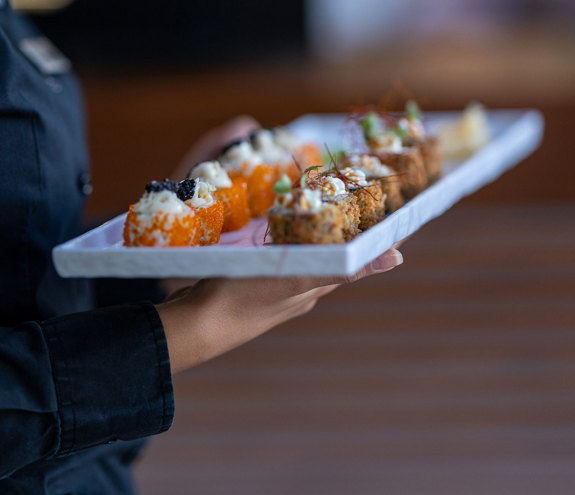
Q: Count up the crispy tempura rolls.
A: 6